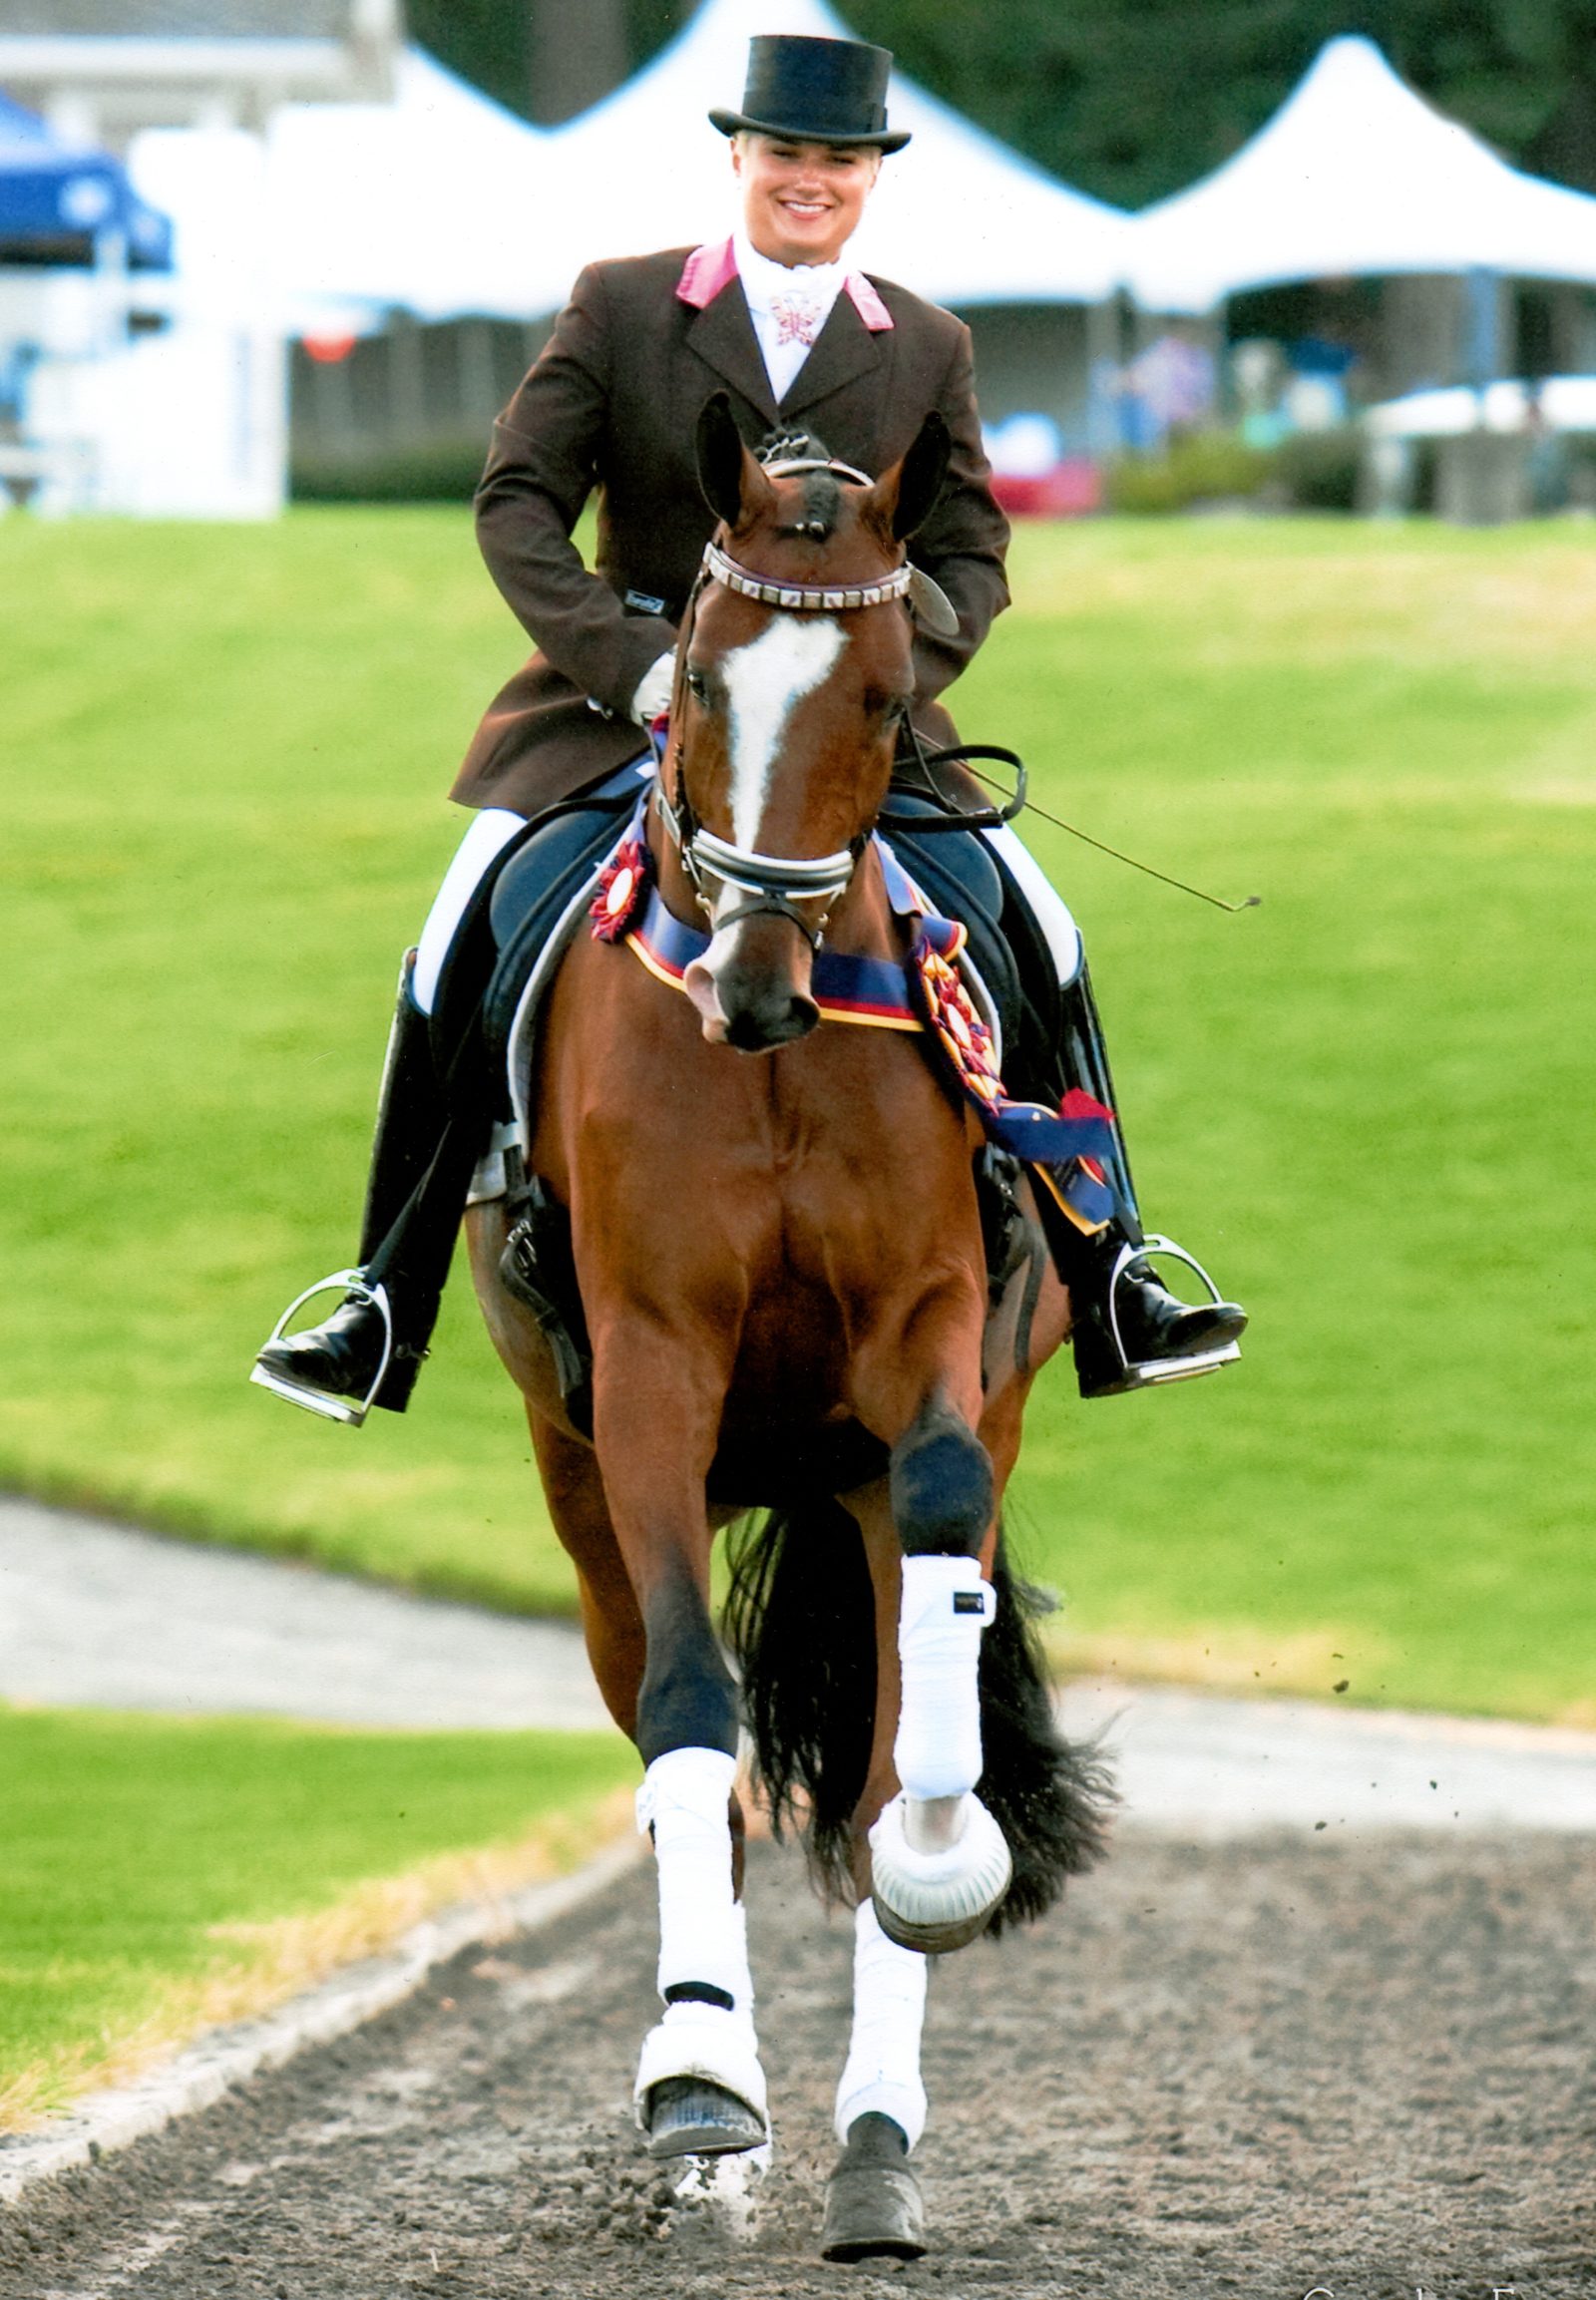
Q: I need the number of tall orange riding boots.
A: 0